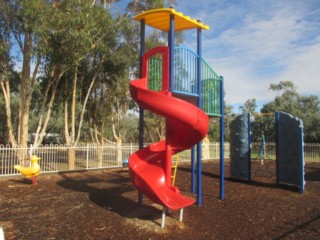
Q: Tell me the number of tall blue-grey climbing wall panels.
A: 2